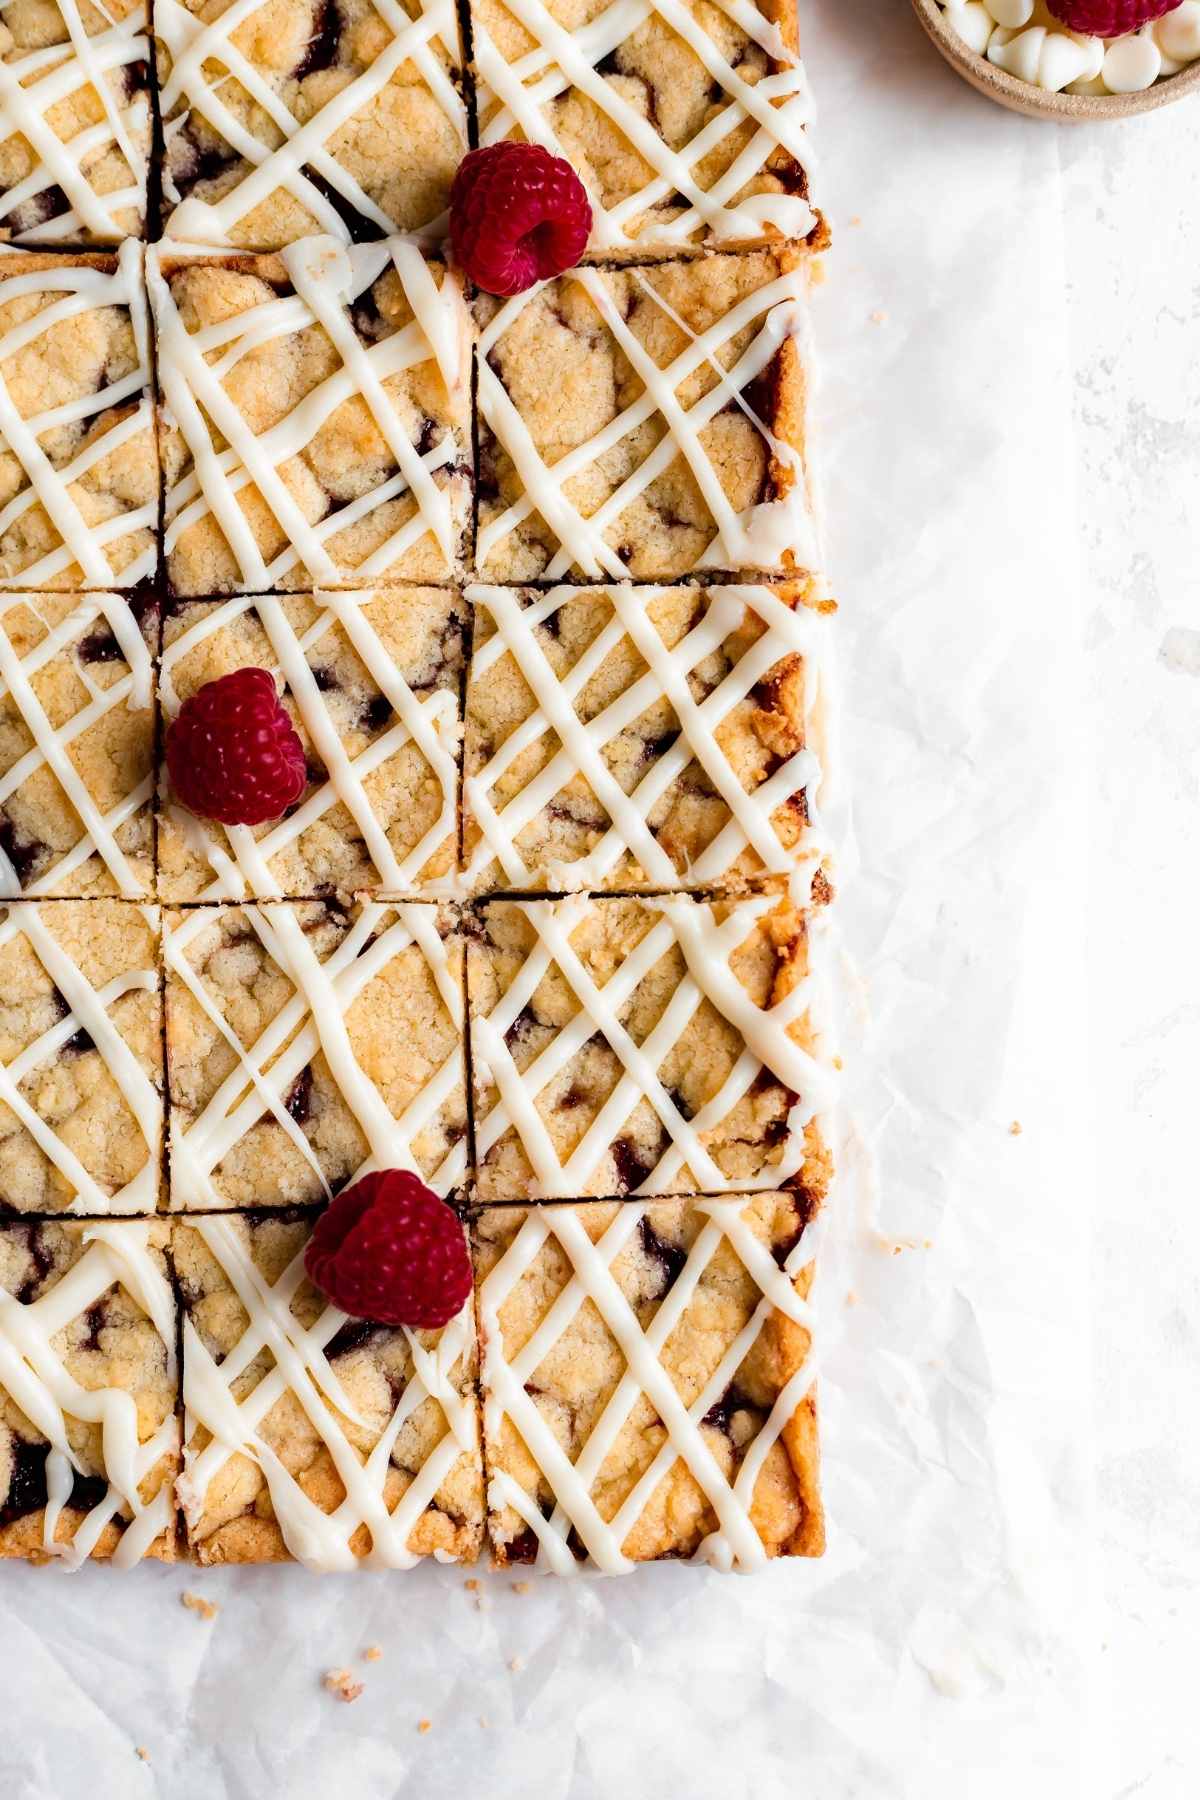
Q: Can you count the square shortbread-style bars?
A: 15